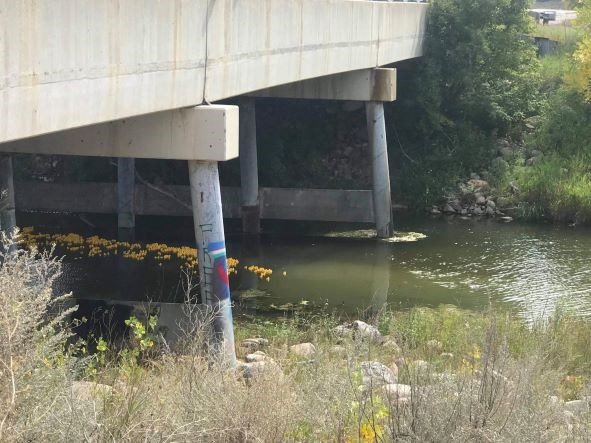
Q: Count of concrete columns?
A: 5